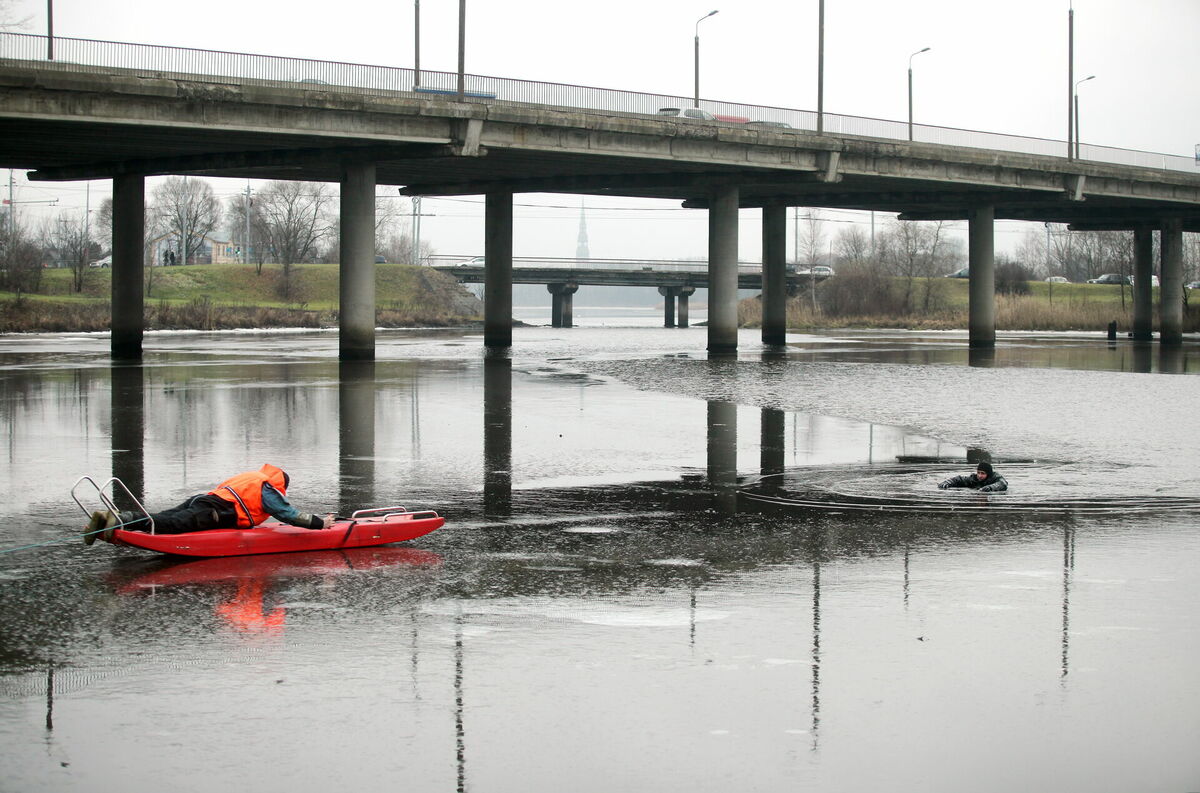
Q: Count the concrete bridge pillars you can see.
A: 12